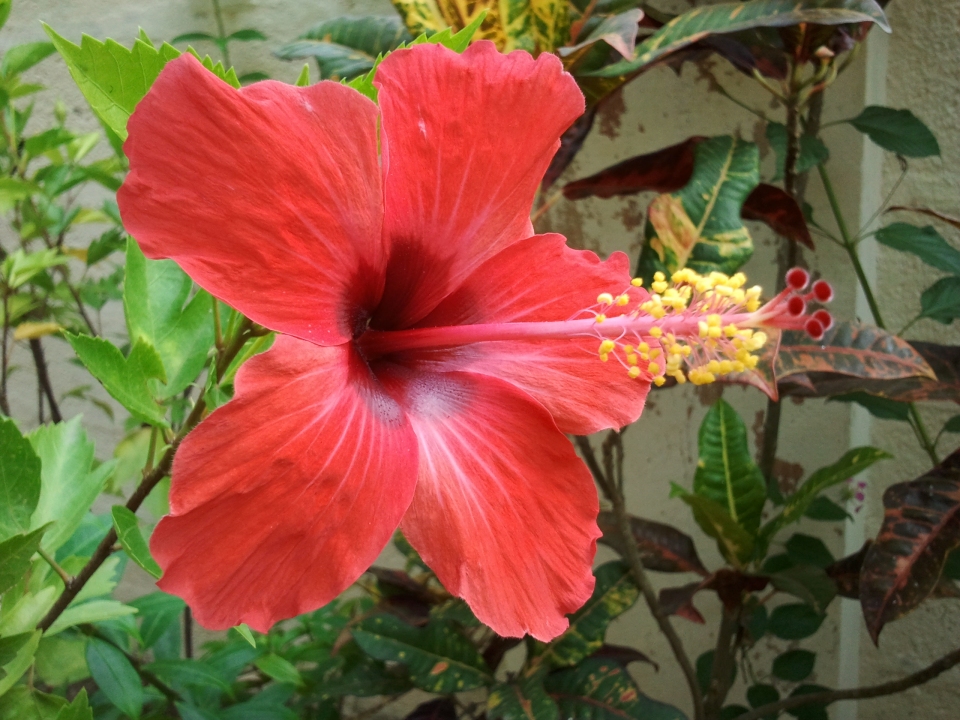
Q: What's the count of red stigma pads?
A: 5